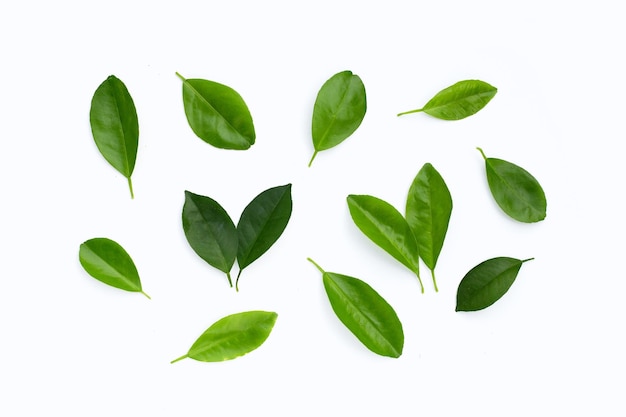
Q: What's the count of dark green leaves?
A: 3